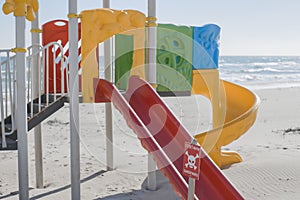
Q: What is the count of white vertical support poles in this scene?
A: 5